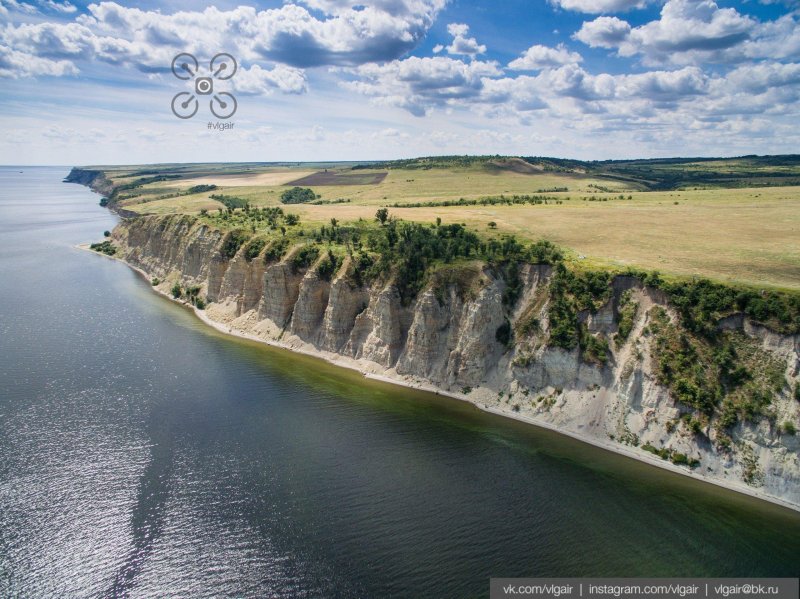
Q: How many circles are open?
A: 4